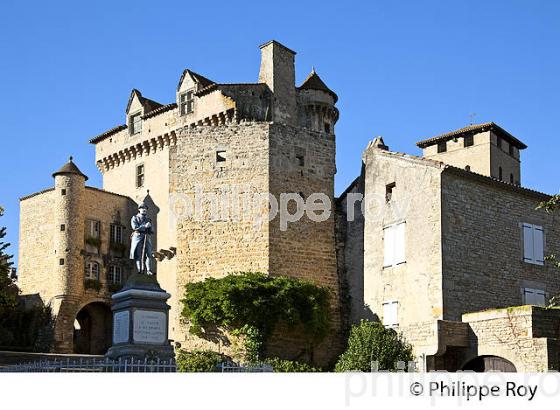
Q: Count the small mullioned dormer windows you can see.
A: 2